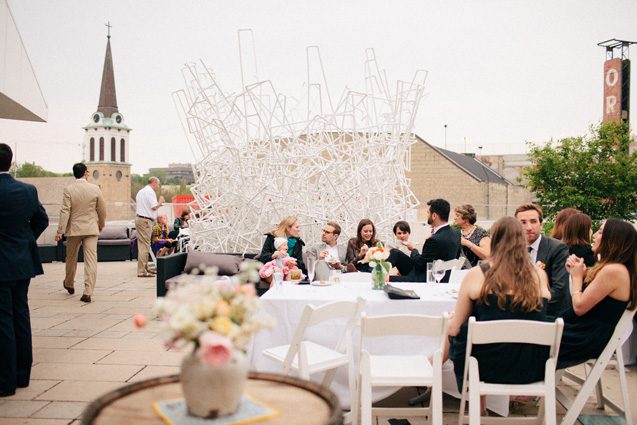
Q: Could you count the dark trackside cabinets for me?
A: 0